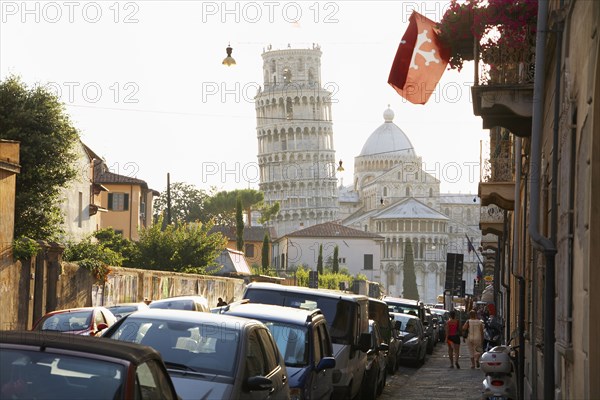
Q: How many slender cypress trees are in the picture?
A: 5